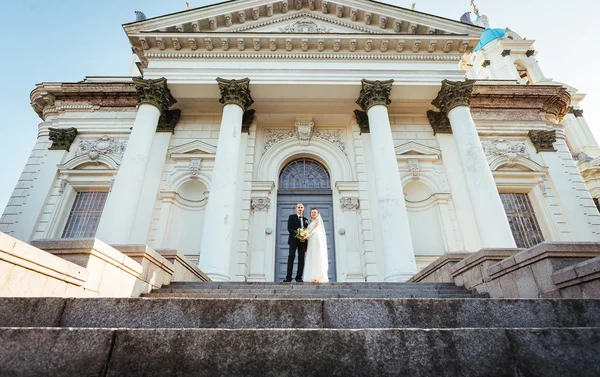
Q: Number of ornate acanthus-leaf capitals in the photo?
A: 10